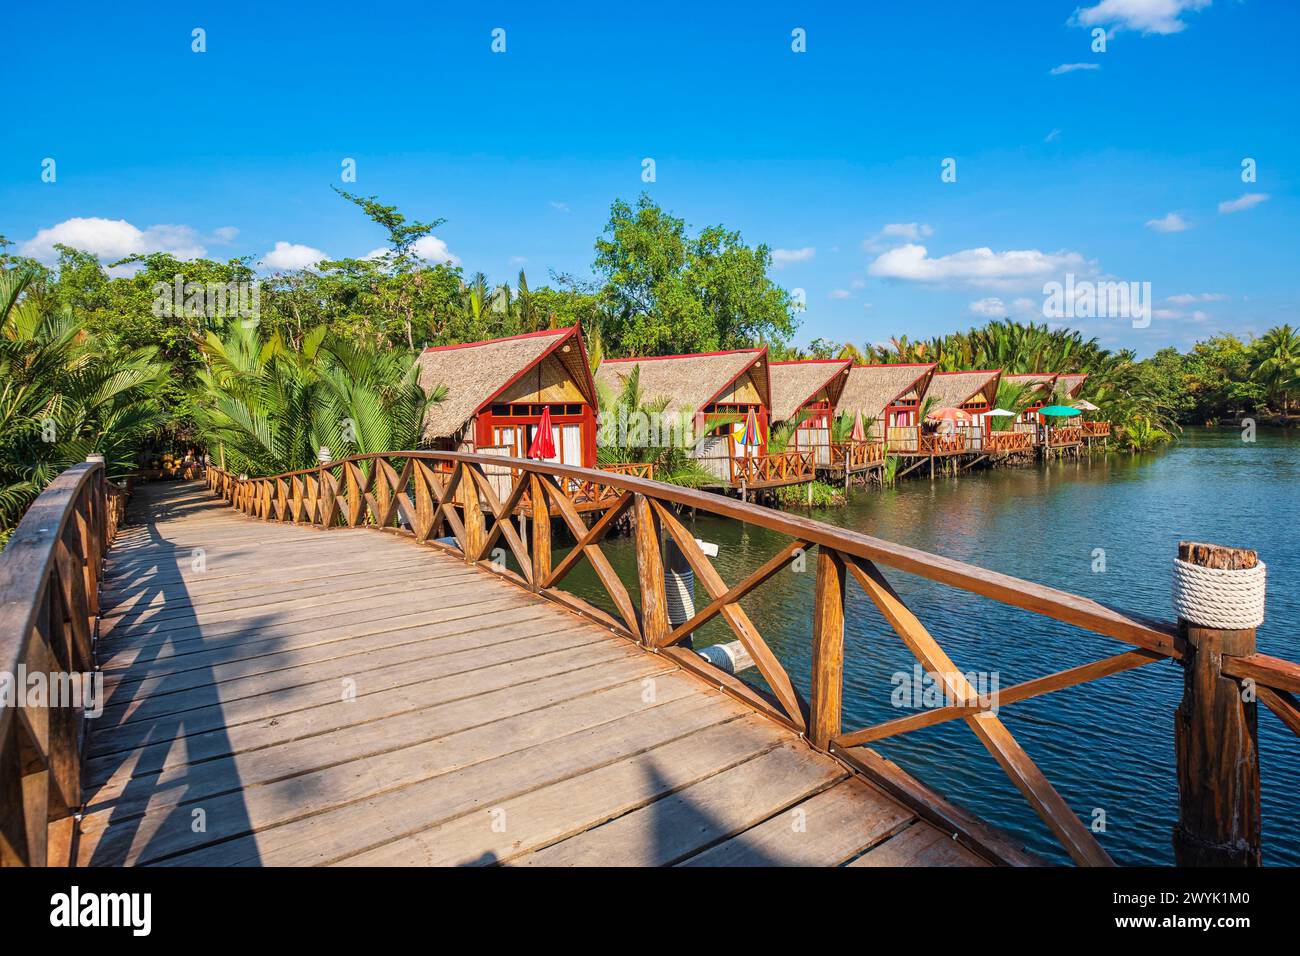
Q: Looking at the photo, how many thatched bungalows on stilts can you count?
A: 7